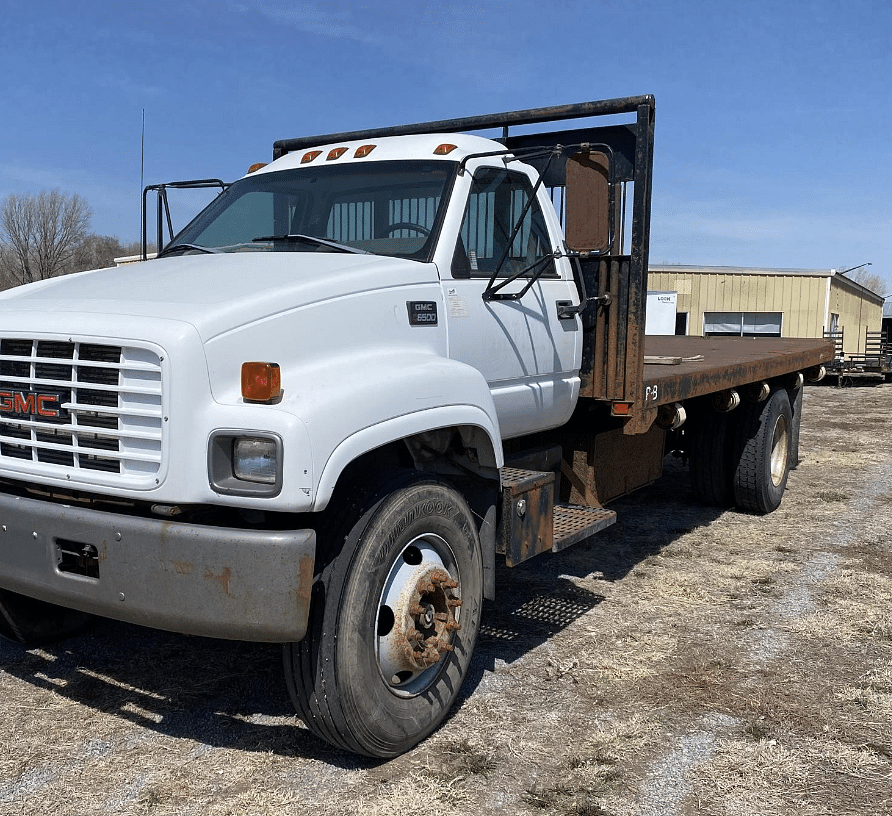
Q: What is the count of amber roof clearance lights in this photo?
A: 5